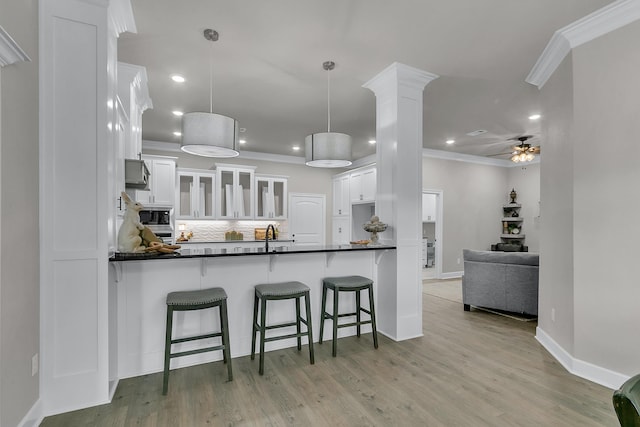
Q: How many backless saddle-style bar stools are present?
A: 3